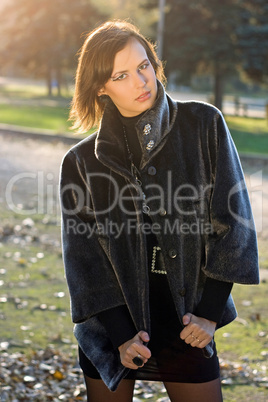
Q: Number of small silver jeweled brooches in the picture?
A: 2